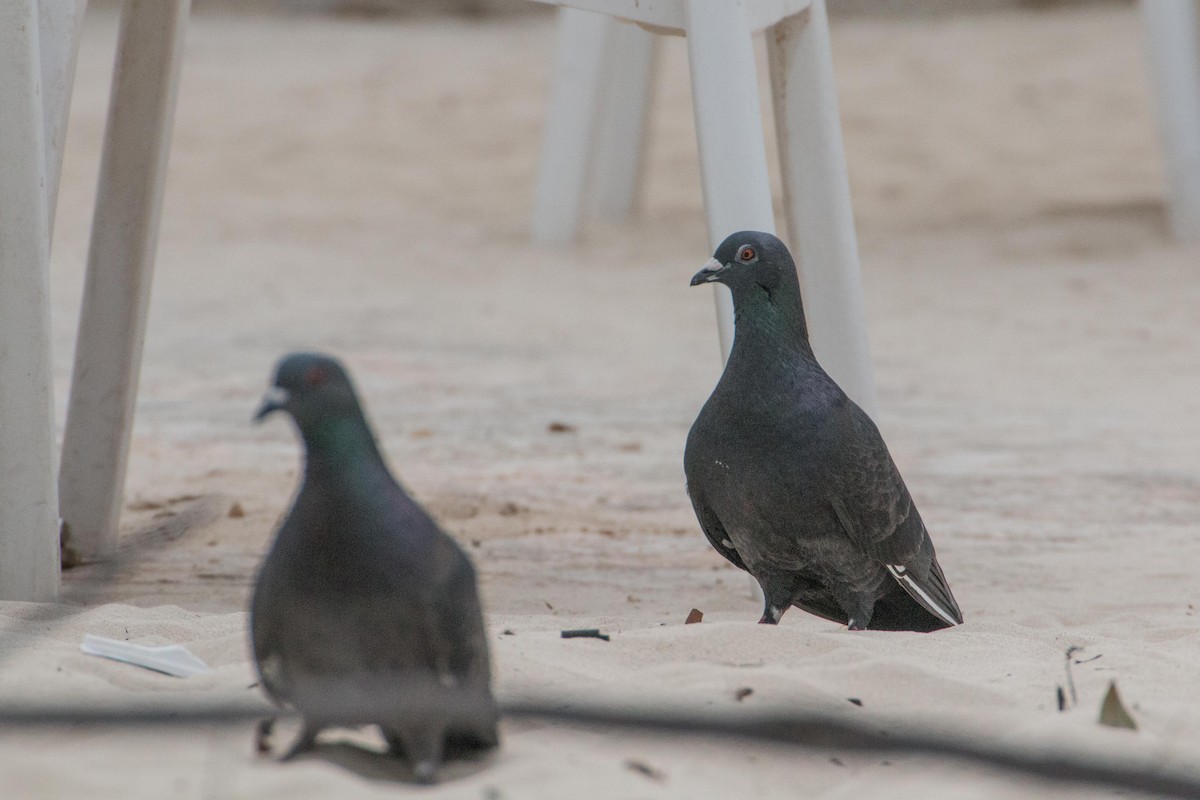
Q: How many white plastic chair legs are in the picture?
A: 8